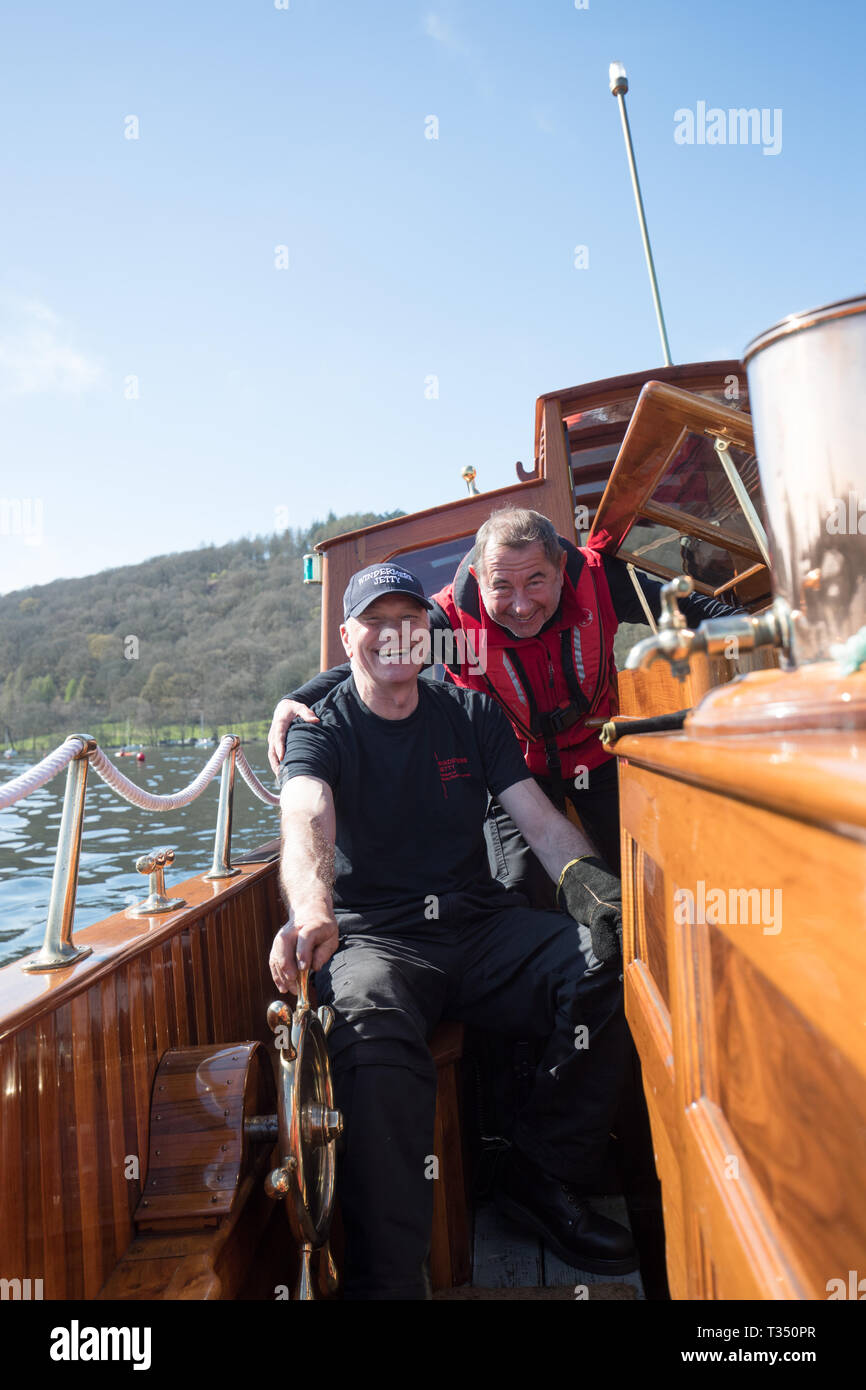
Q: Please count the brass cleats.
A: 1